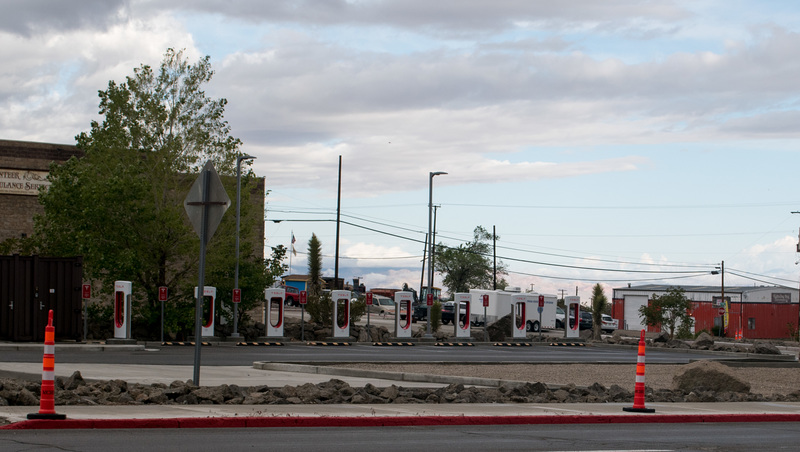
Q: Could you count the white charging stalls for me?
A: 8